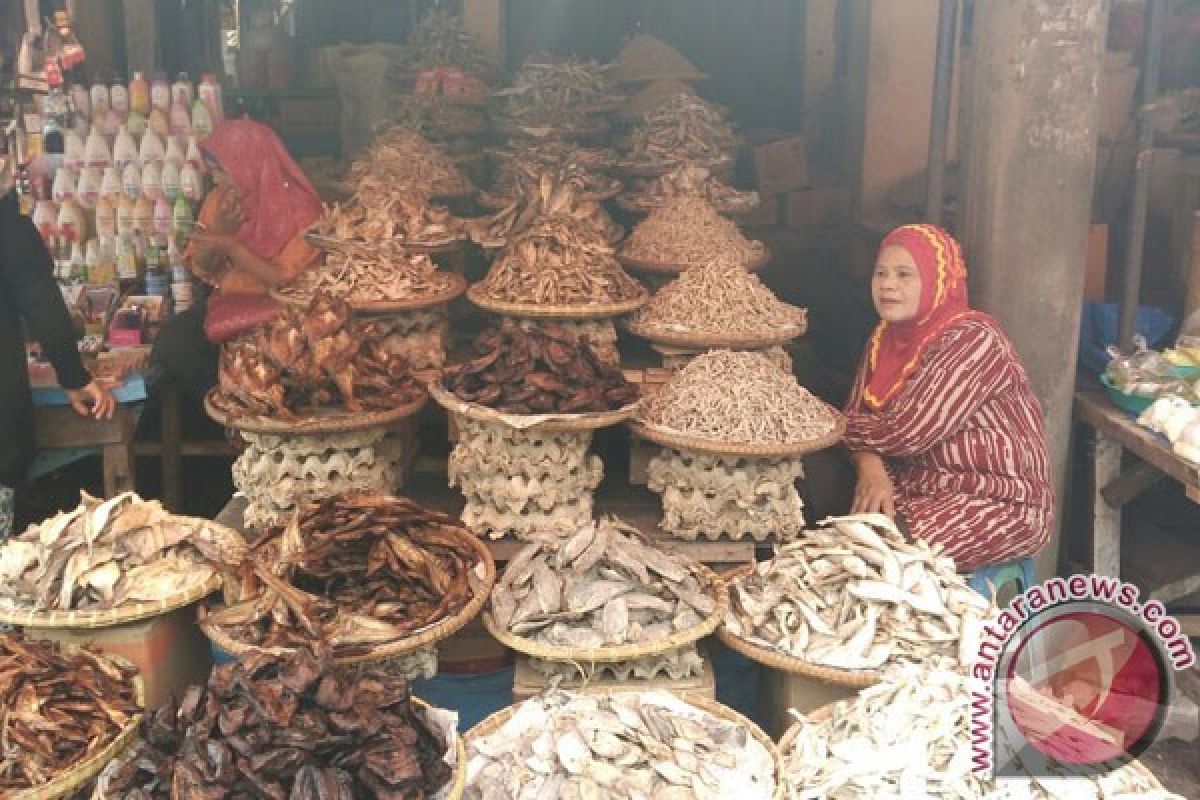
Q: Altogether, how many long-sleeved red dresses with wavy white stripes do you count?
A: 1